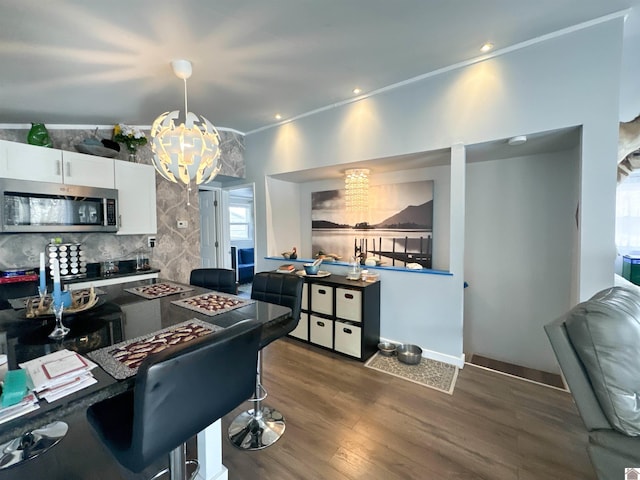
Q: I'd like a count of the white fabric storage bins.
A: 6